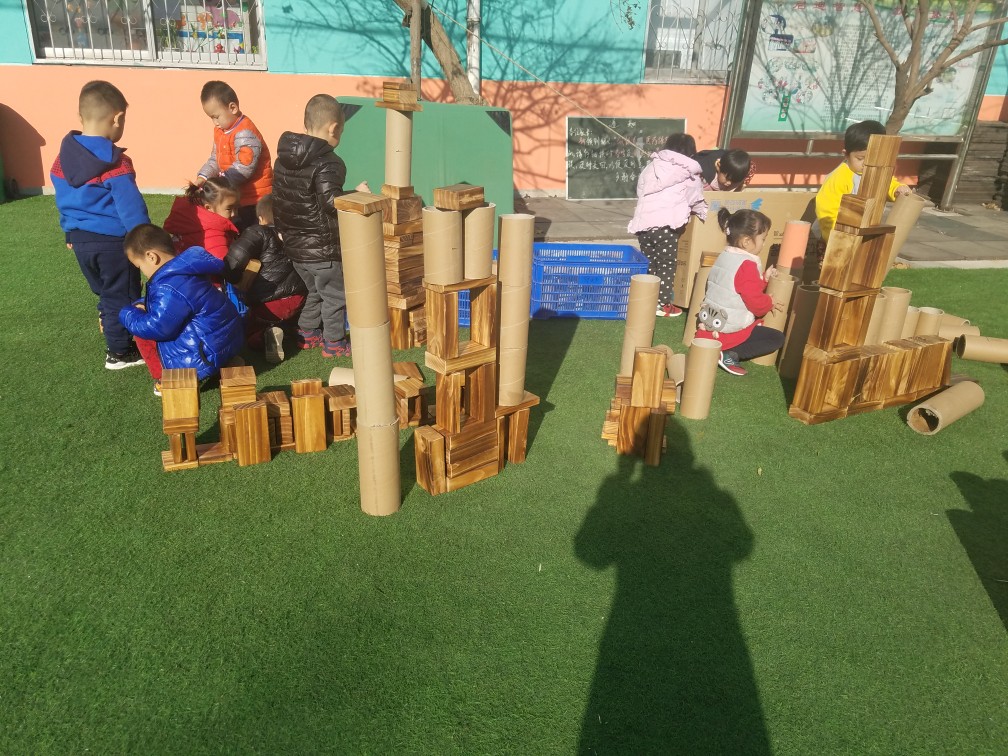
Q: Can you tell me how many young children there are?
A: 10